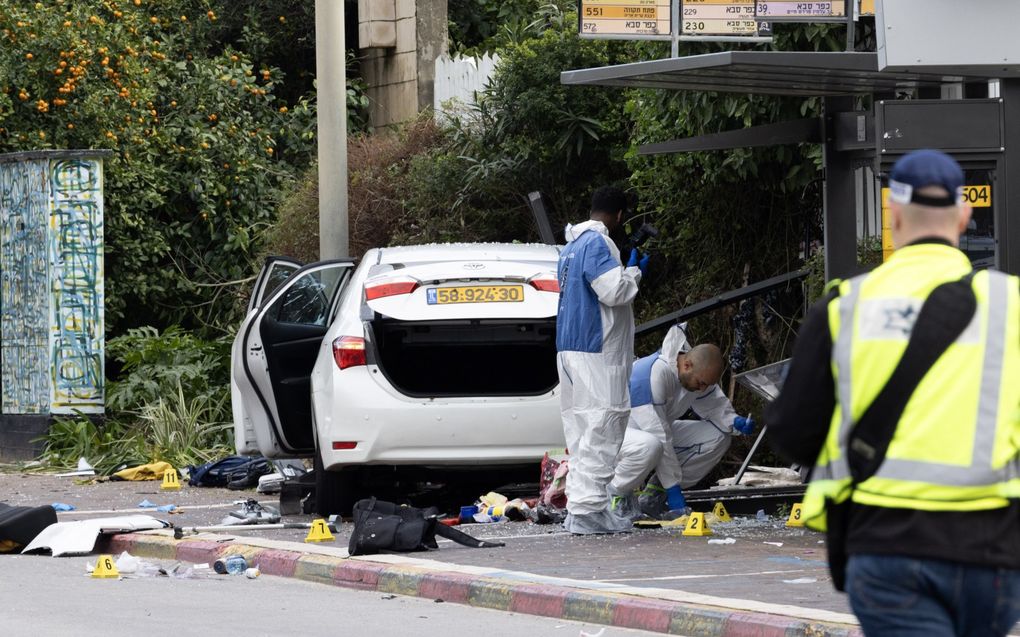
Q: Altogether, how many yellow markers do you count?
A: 6